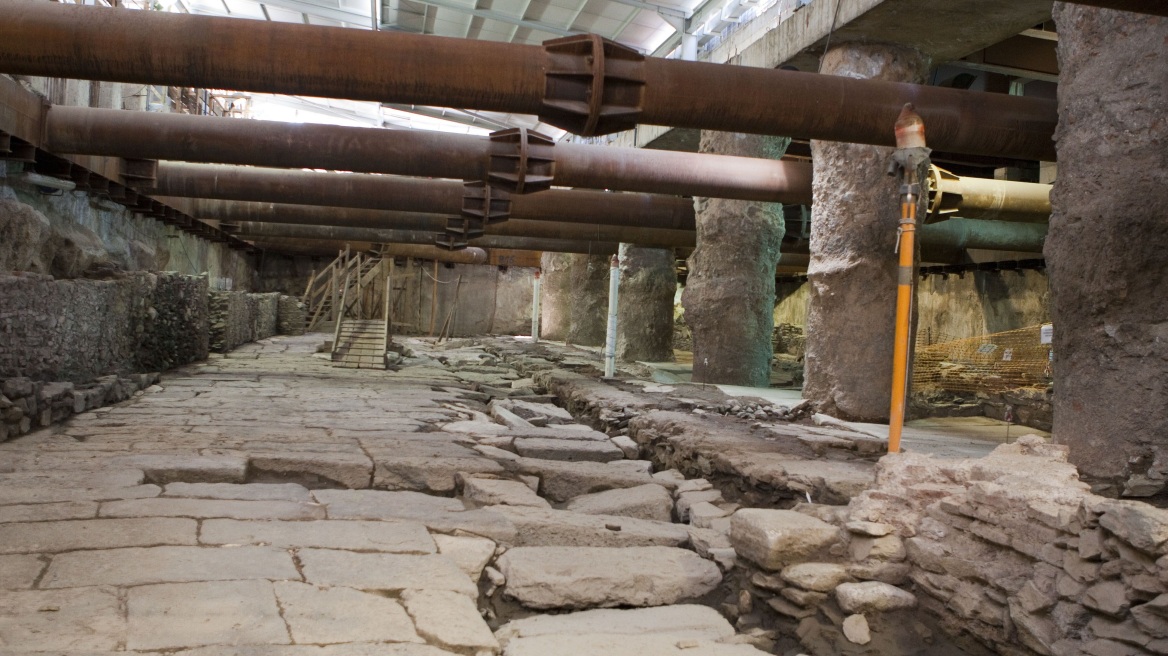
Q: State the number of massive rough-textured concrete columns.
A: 6